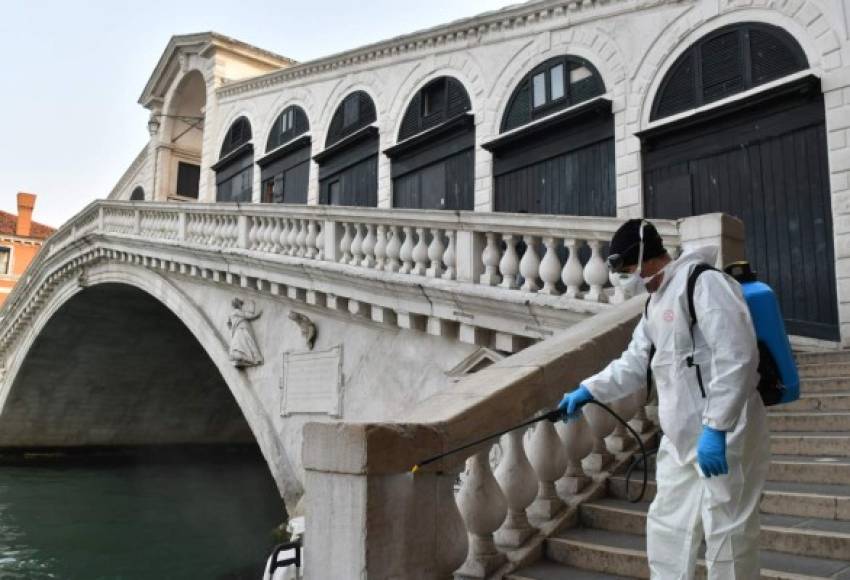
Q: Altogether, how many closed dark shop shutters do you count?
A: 6